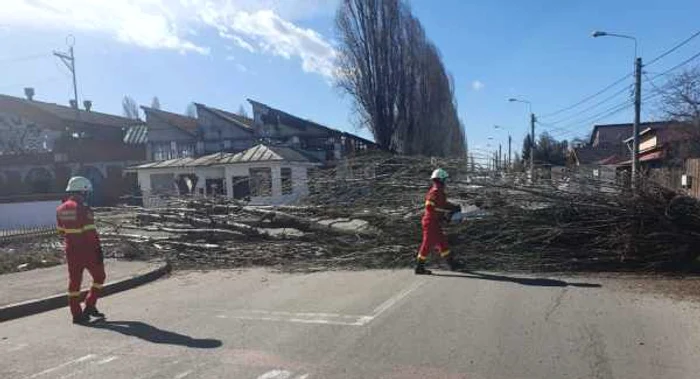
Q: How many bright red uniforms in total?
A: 2